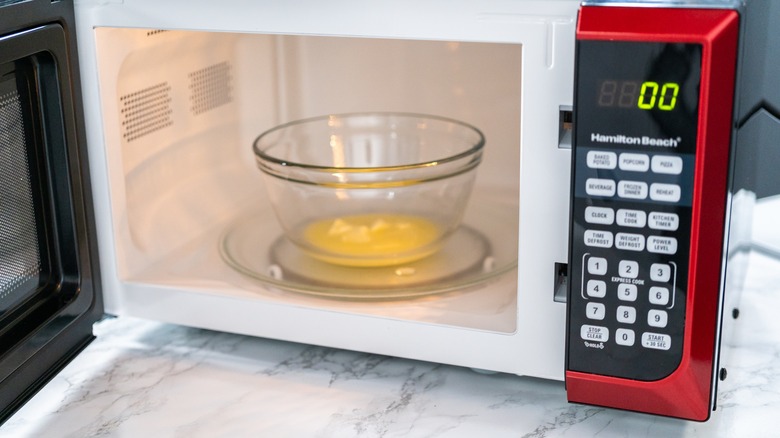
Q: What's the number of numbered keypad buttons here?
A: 10